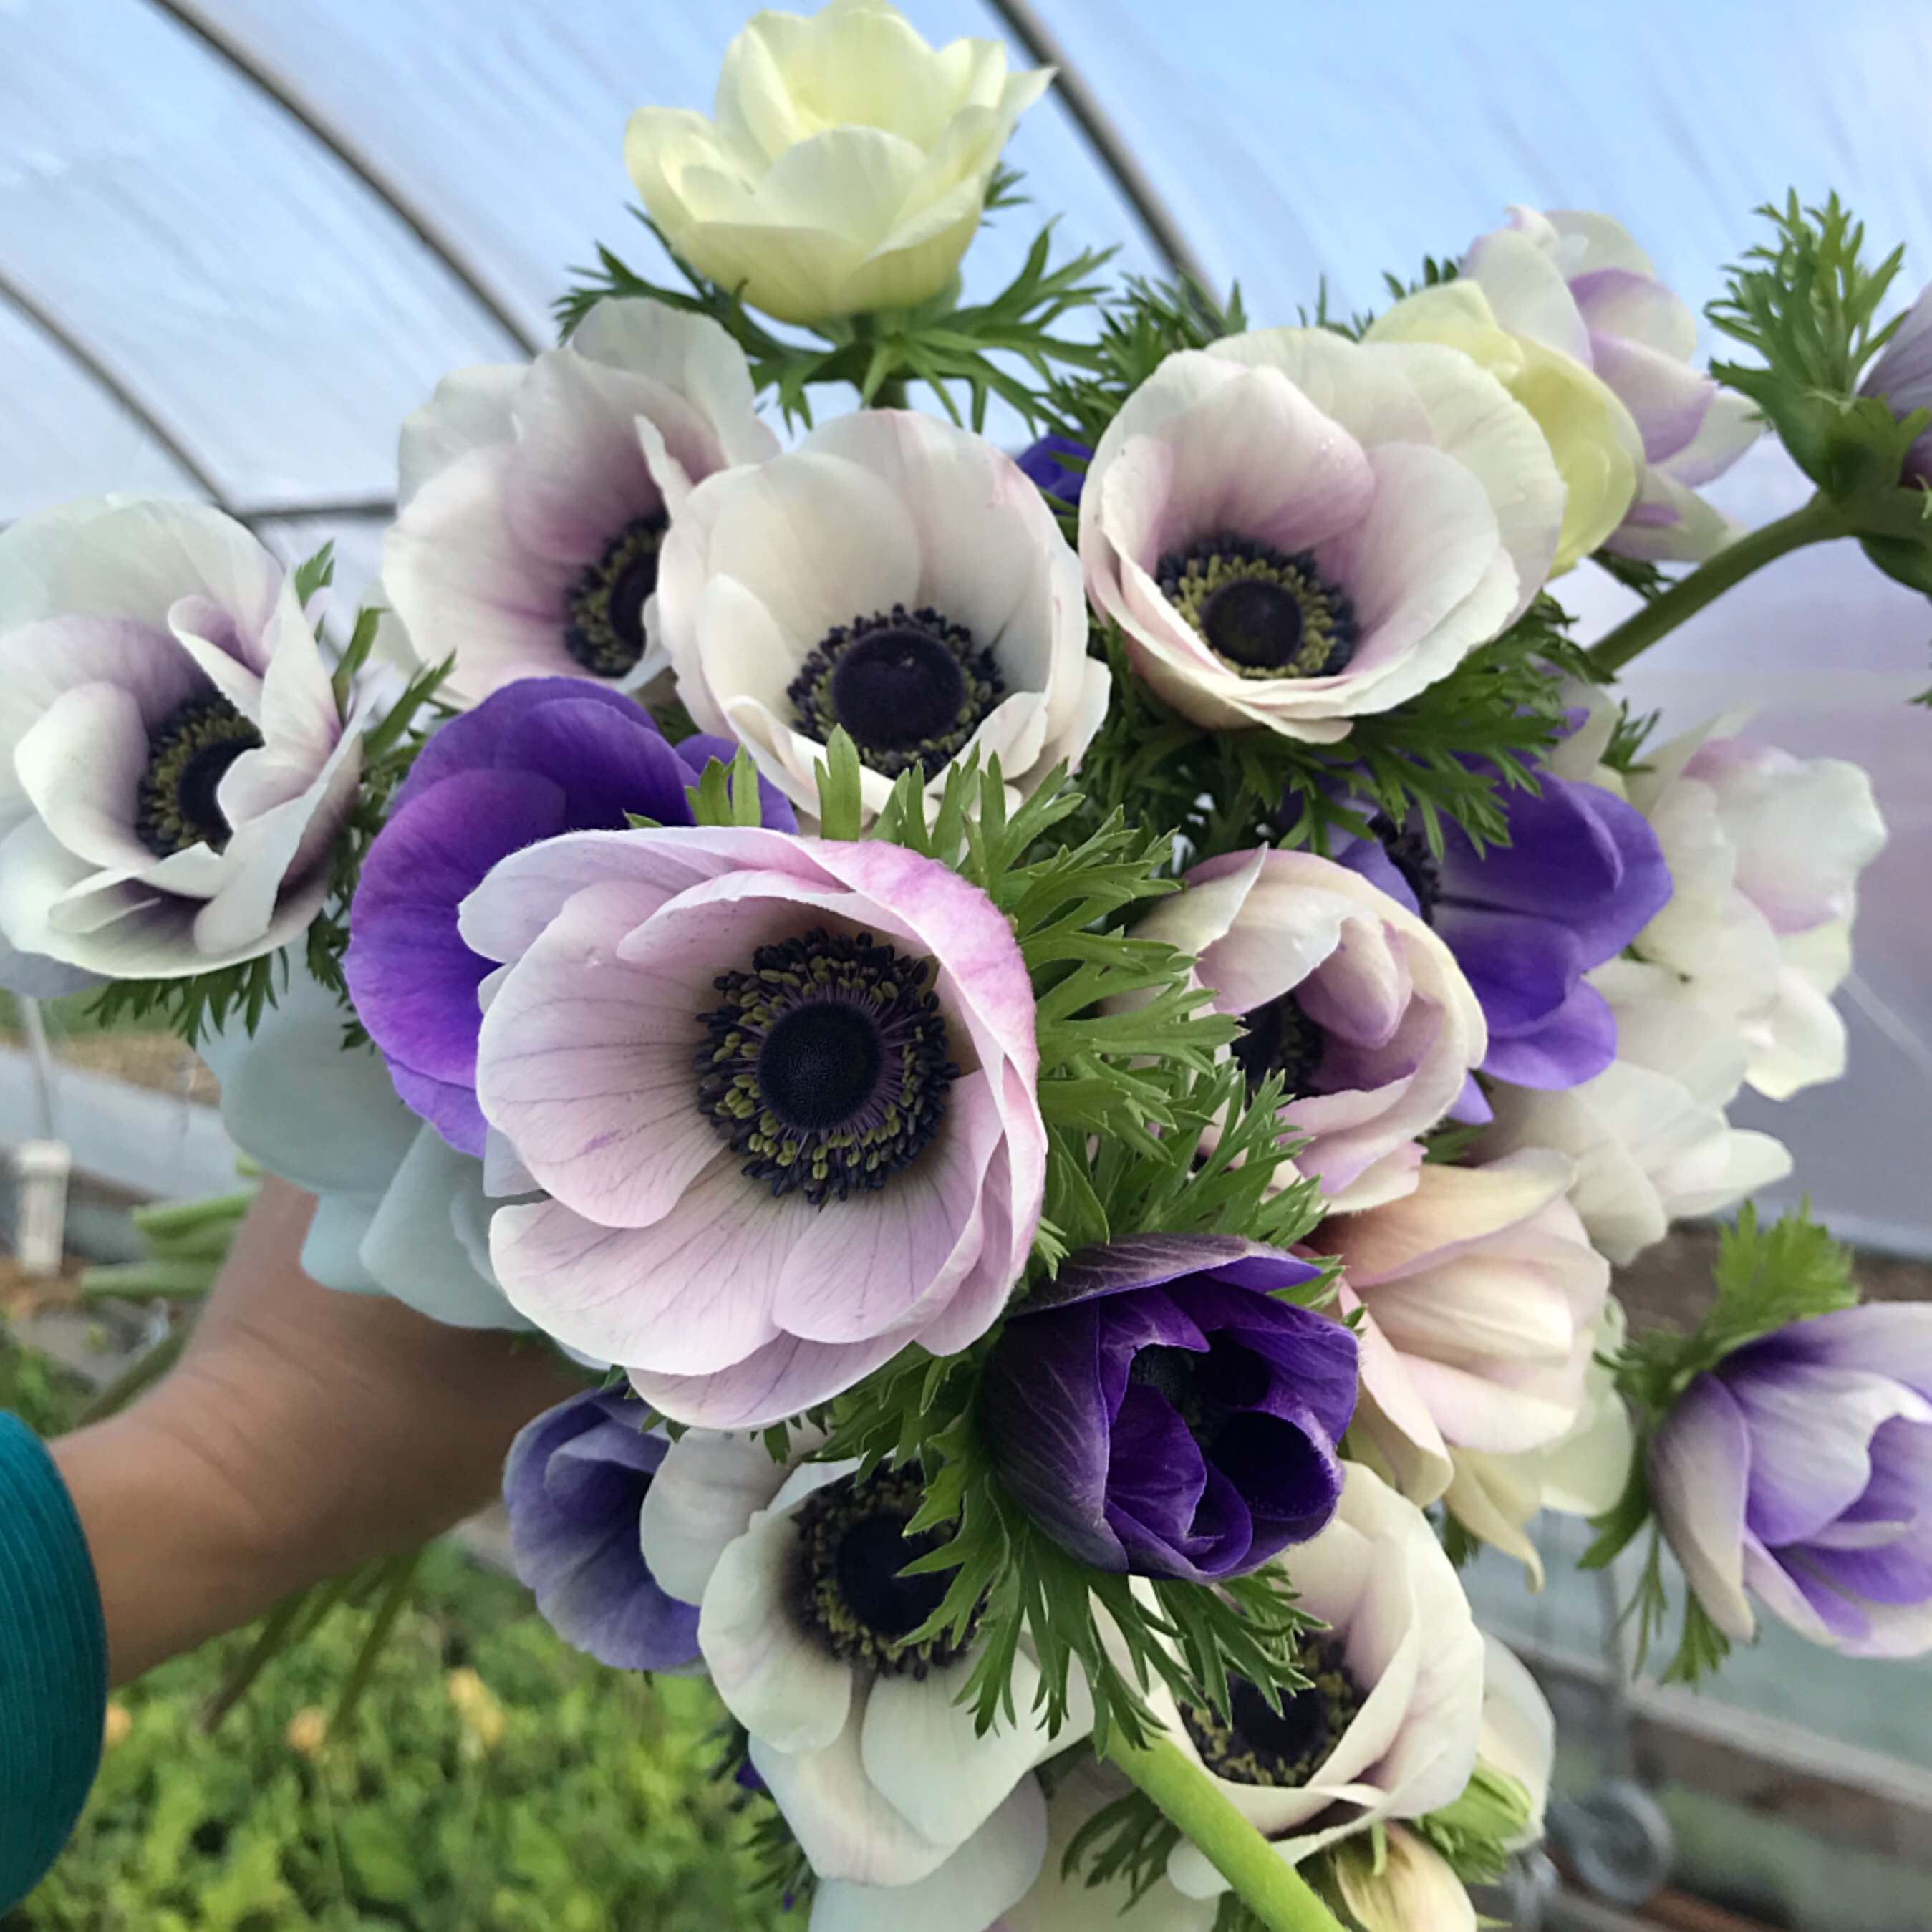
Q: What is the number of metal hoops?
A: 3